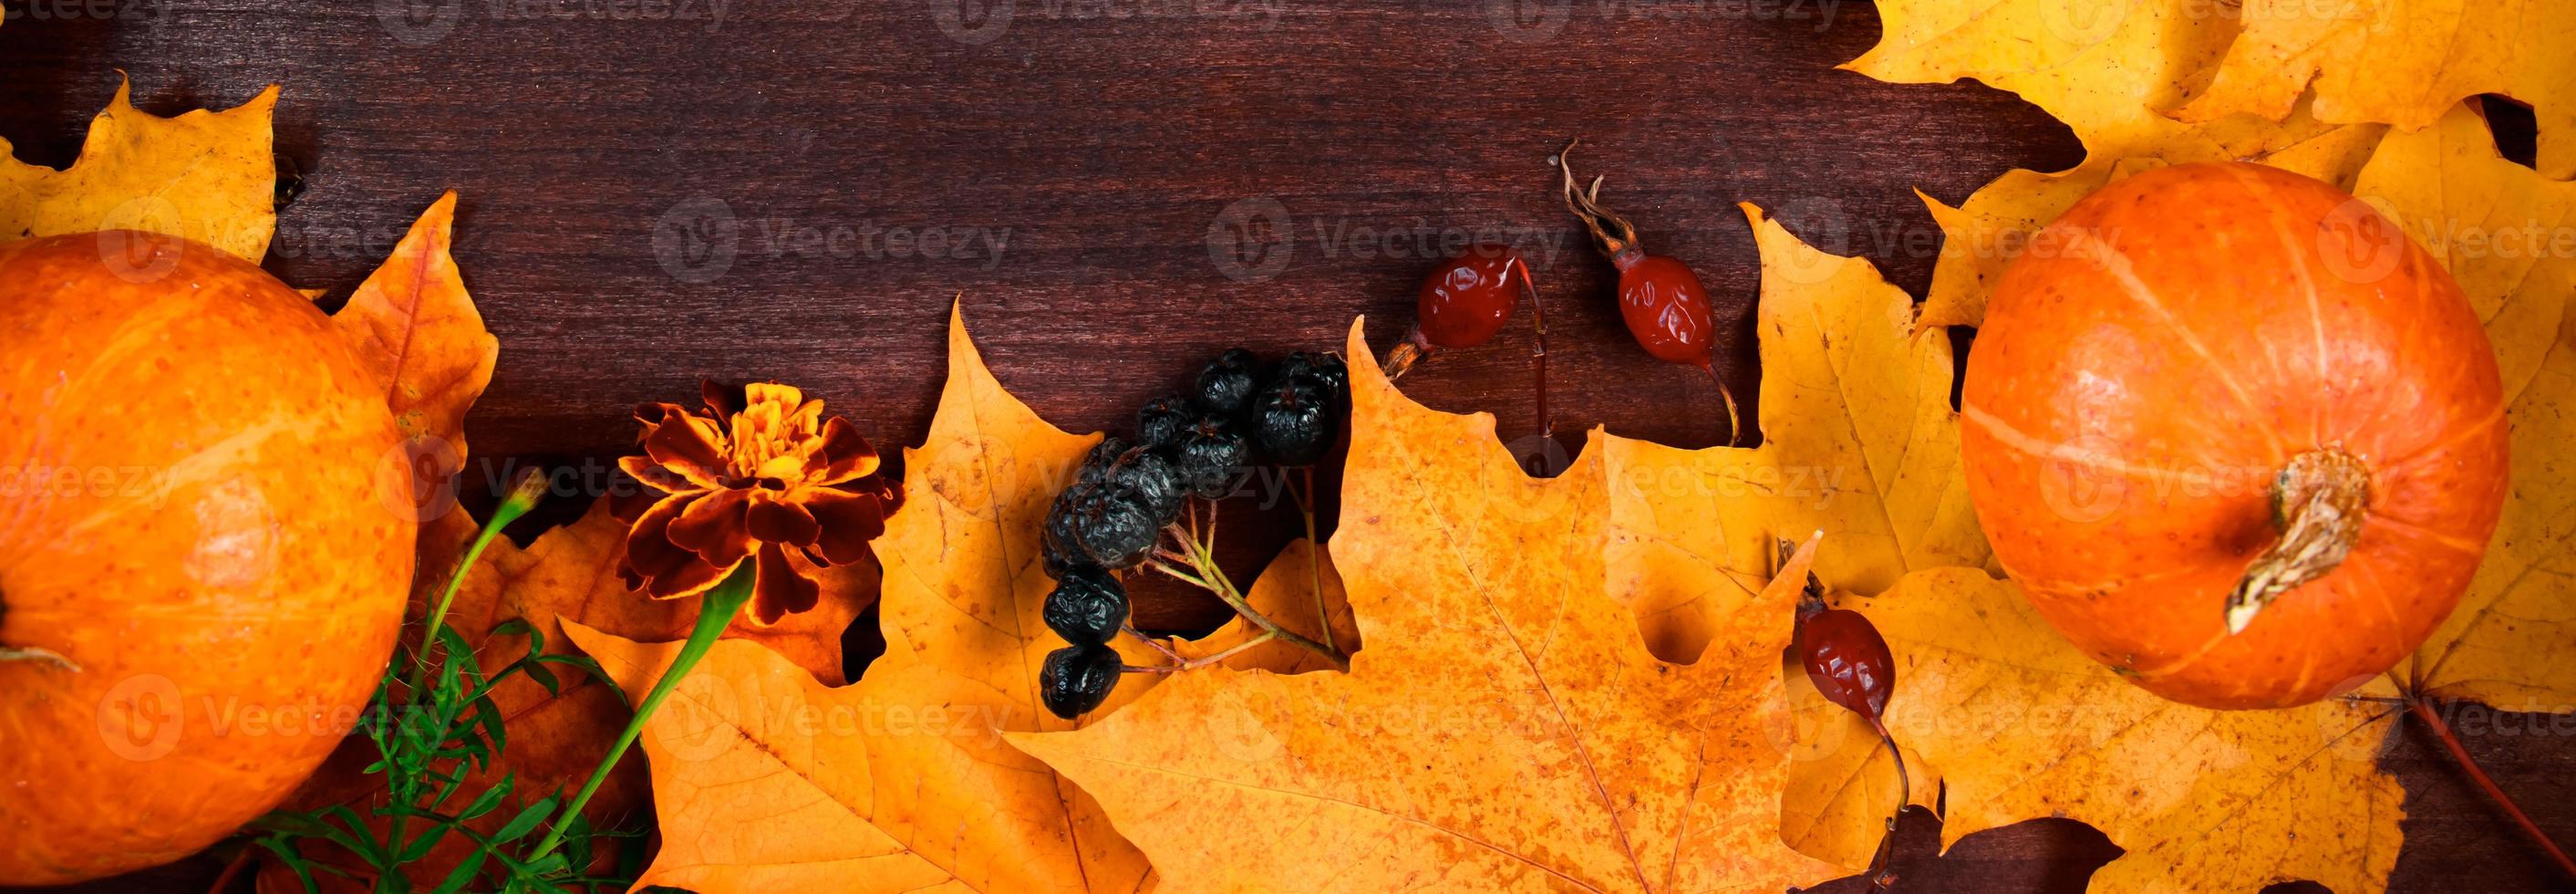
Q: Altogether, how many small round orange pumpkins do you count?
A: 2